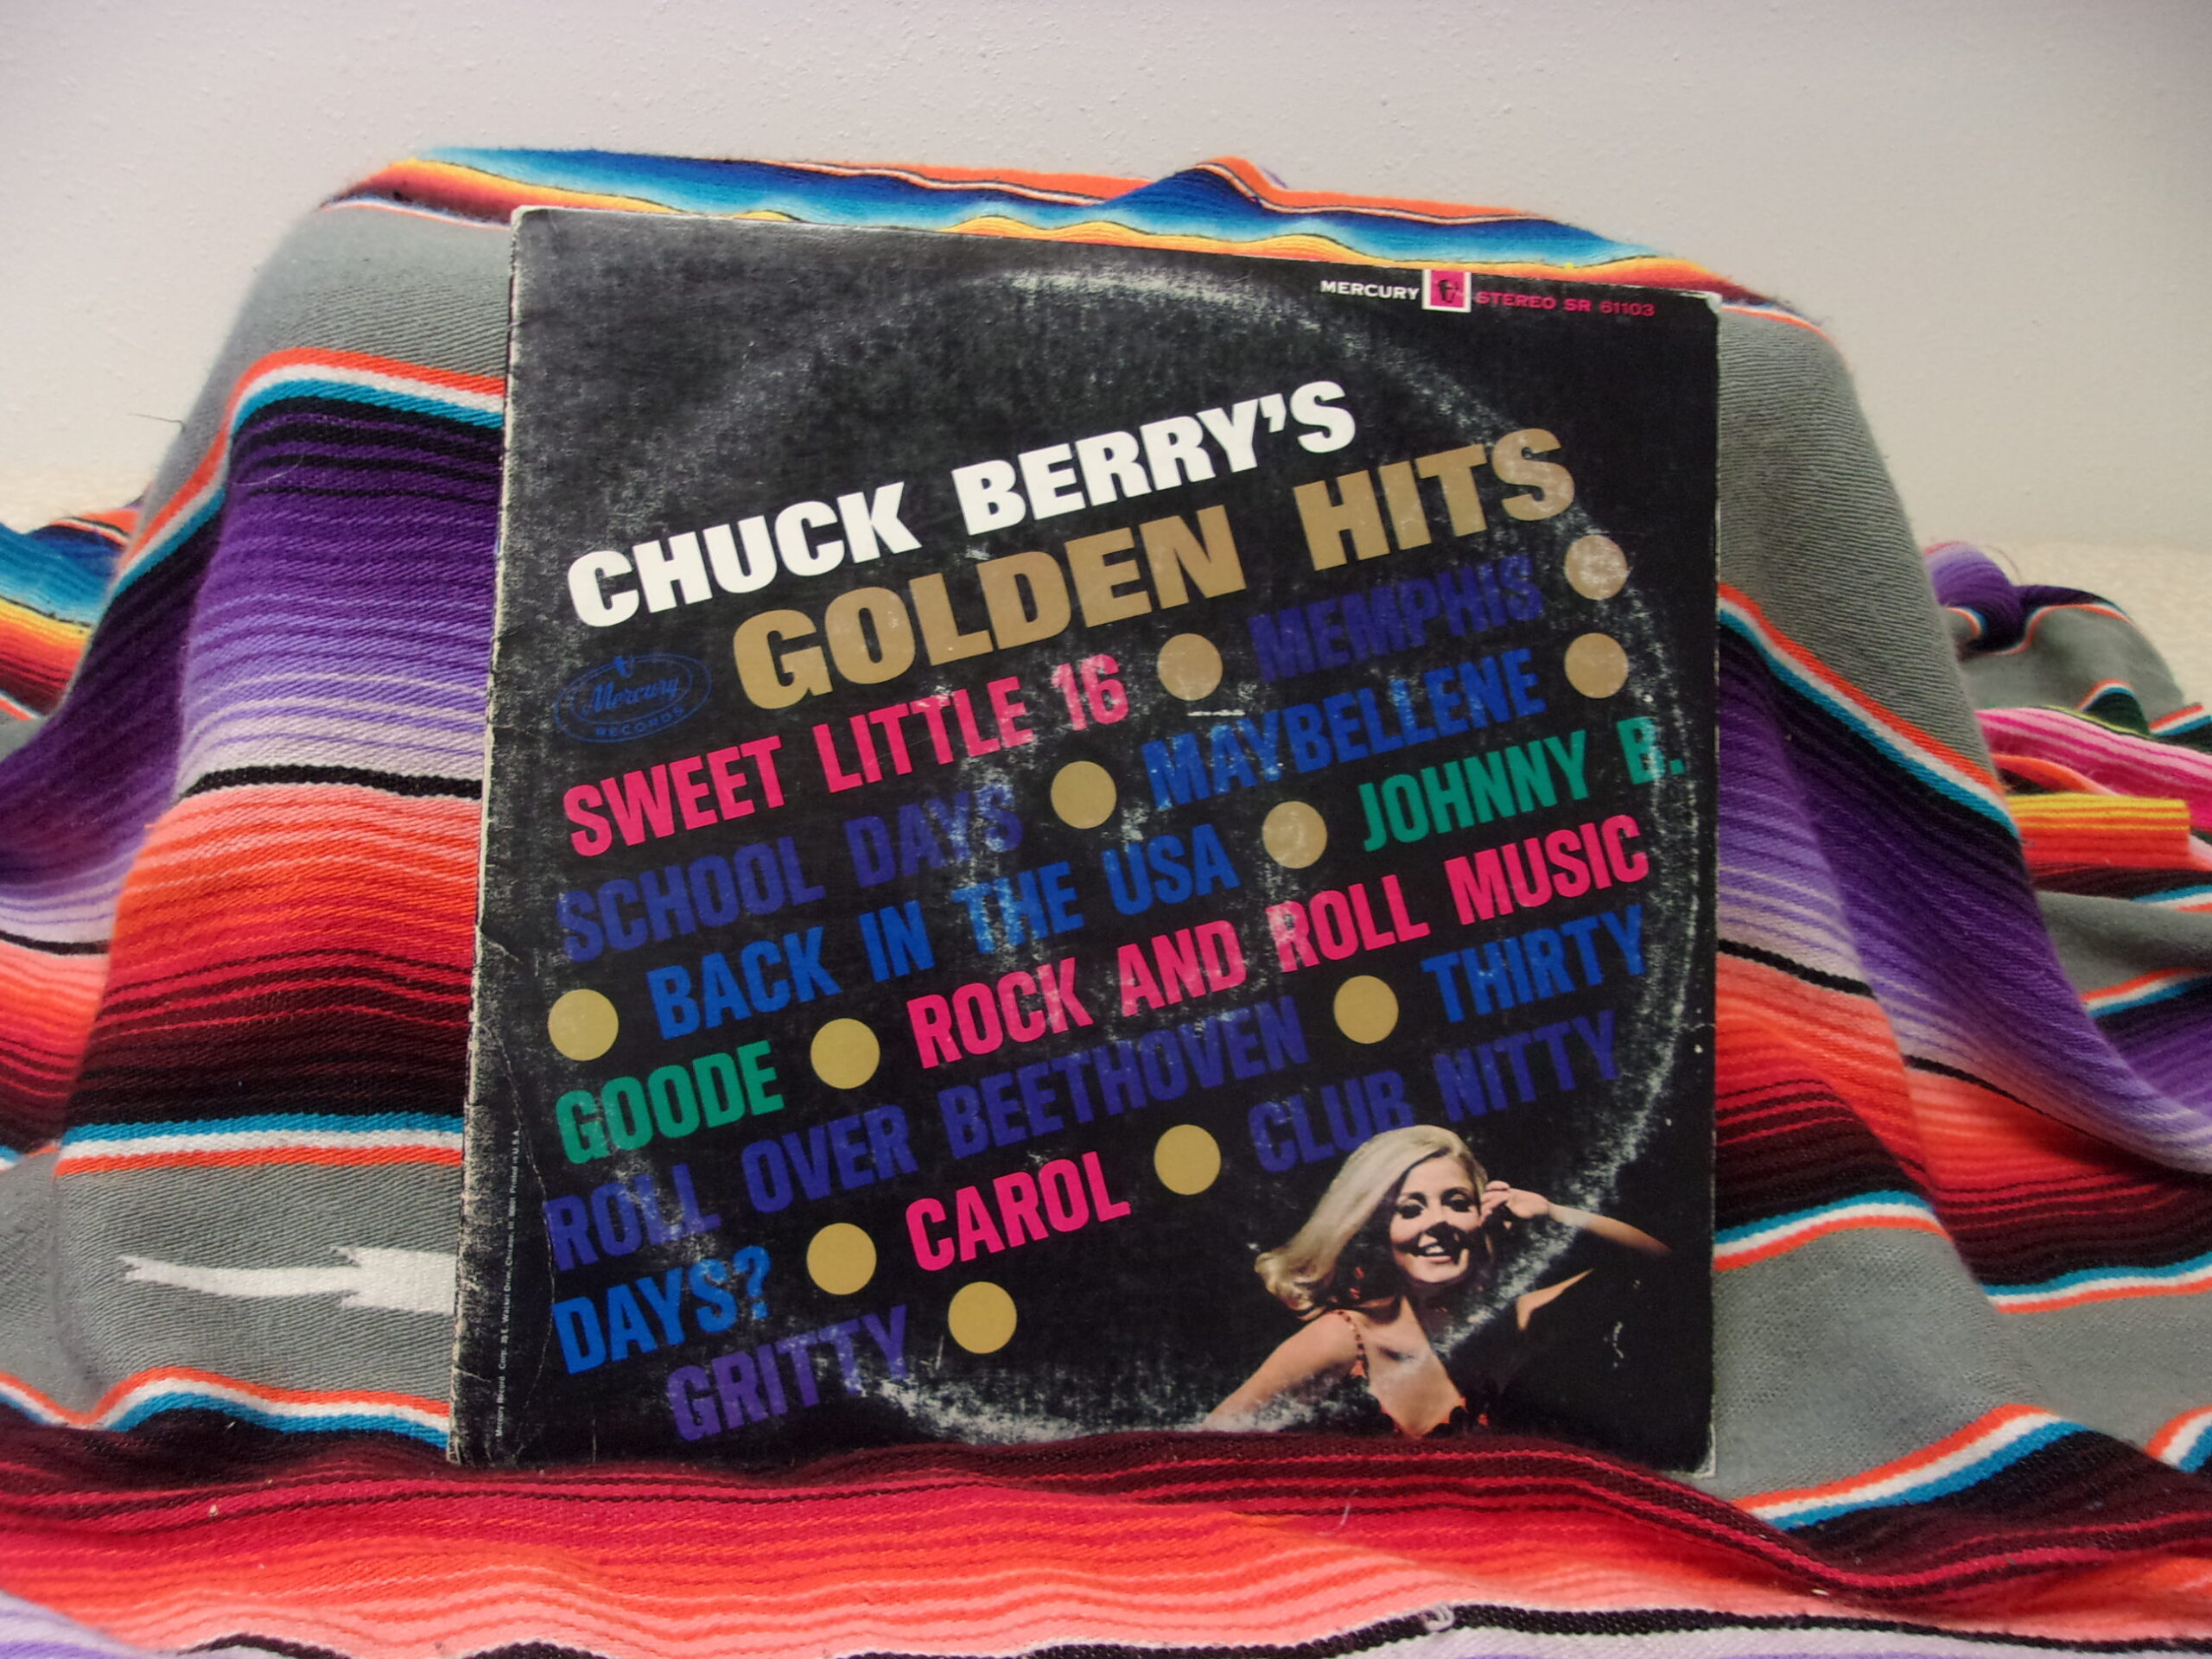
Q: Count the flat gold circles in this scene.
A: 11